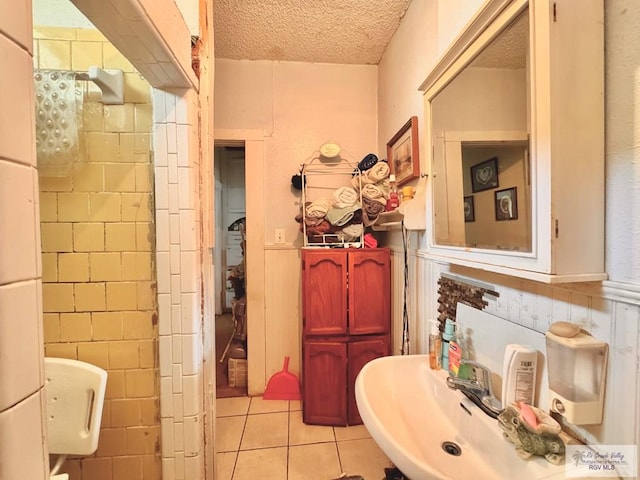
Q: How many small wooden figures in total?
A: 0